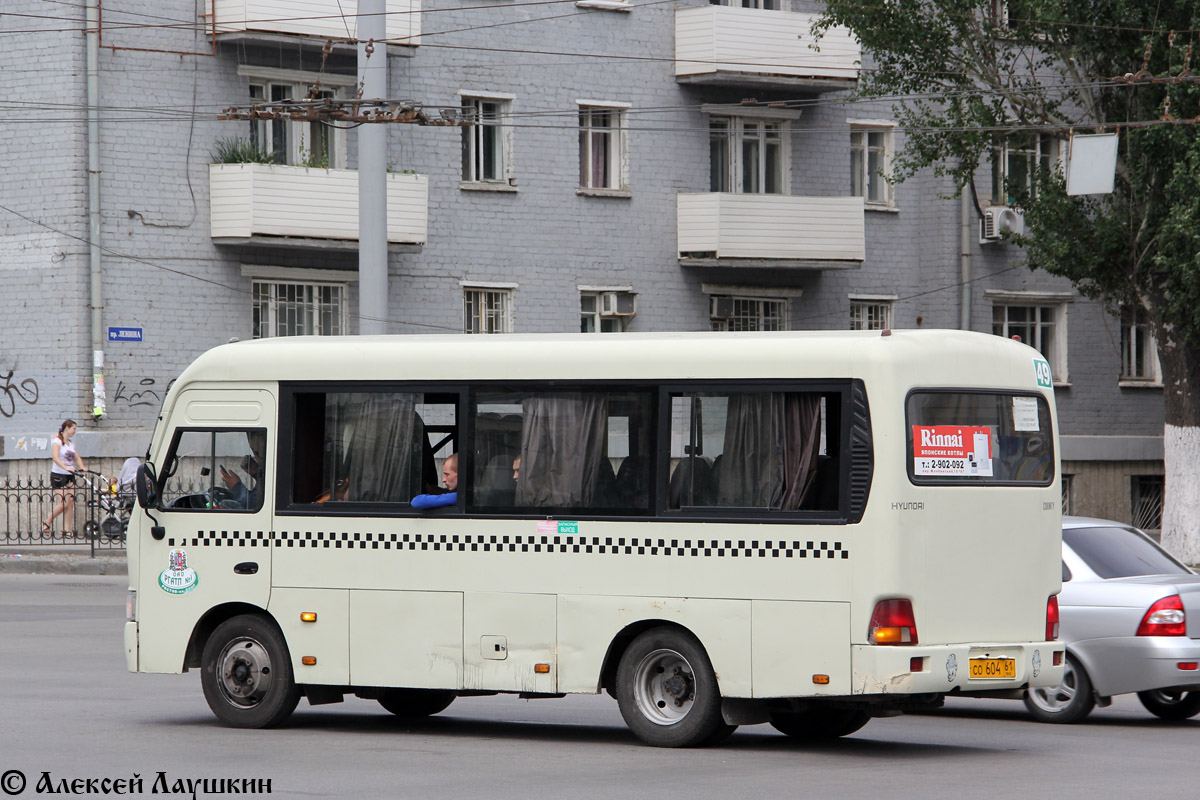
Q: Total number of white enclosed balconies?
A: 4